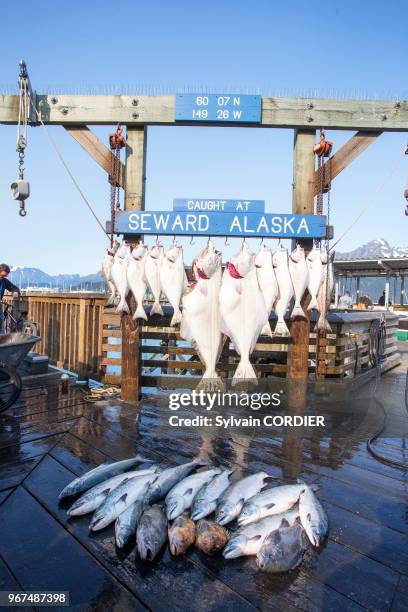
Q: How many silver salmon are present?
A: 11